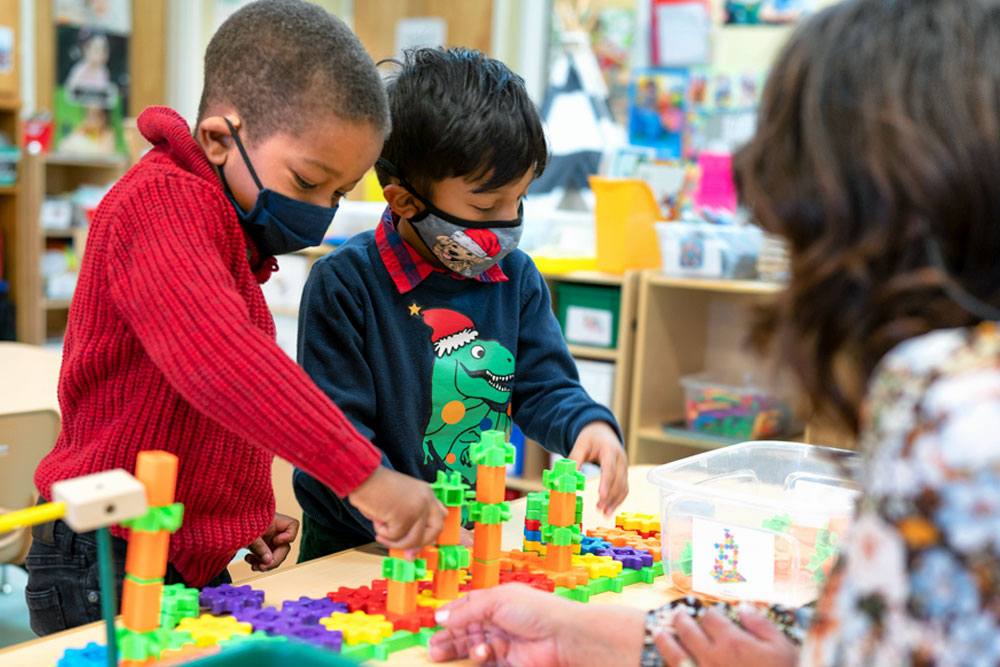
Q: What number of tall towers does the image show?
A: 5